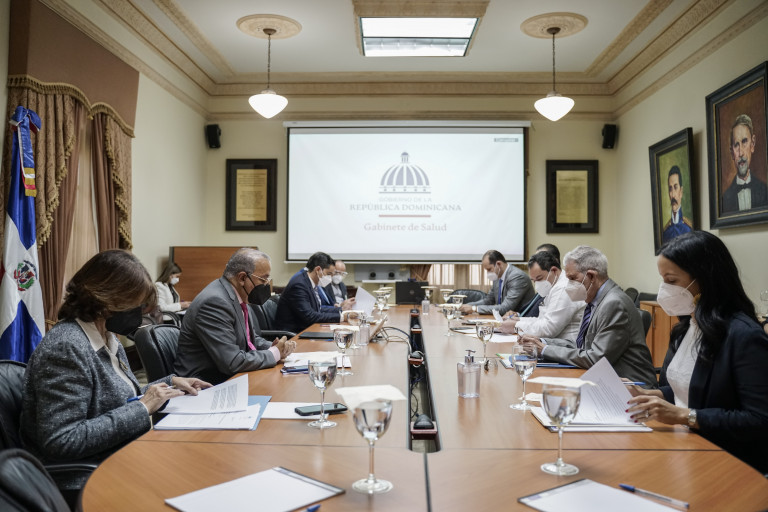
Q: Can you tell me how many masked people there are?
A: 9